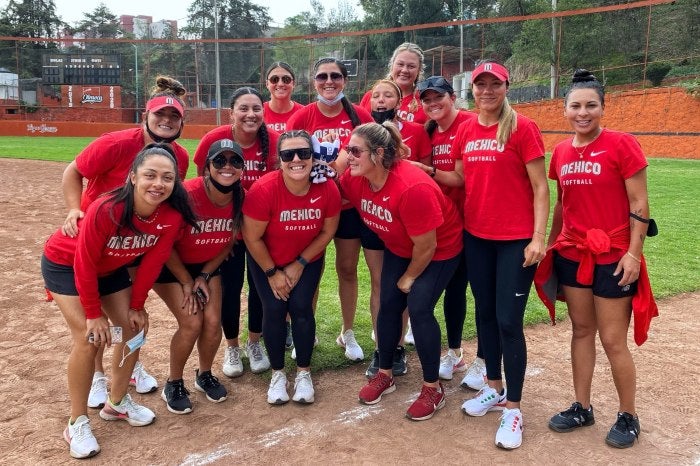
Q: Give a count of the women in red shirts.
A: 13